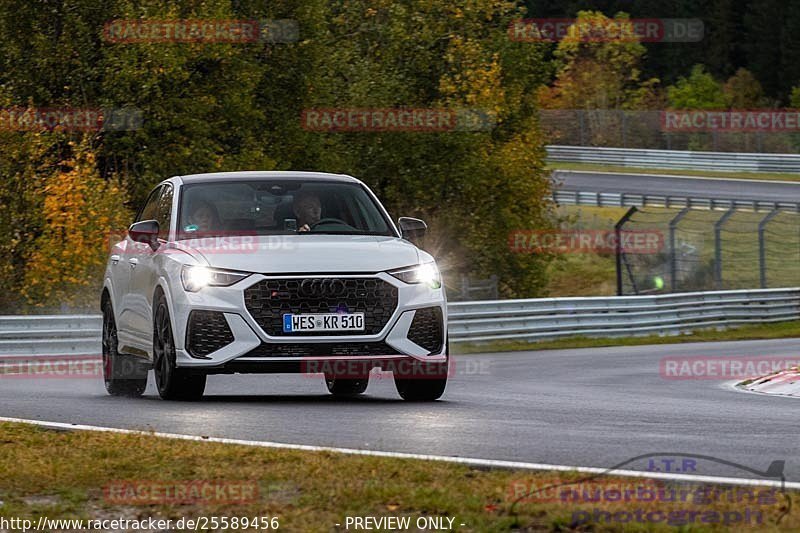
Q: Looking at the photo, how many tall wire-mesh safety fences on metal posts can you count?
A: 2